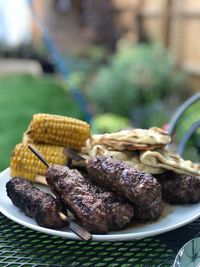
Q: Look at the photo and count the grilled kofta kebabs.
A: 4